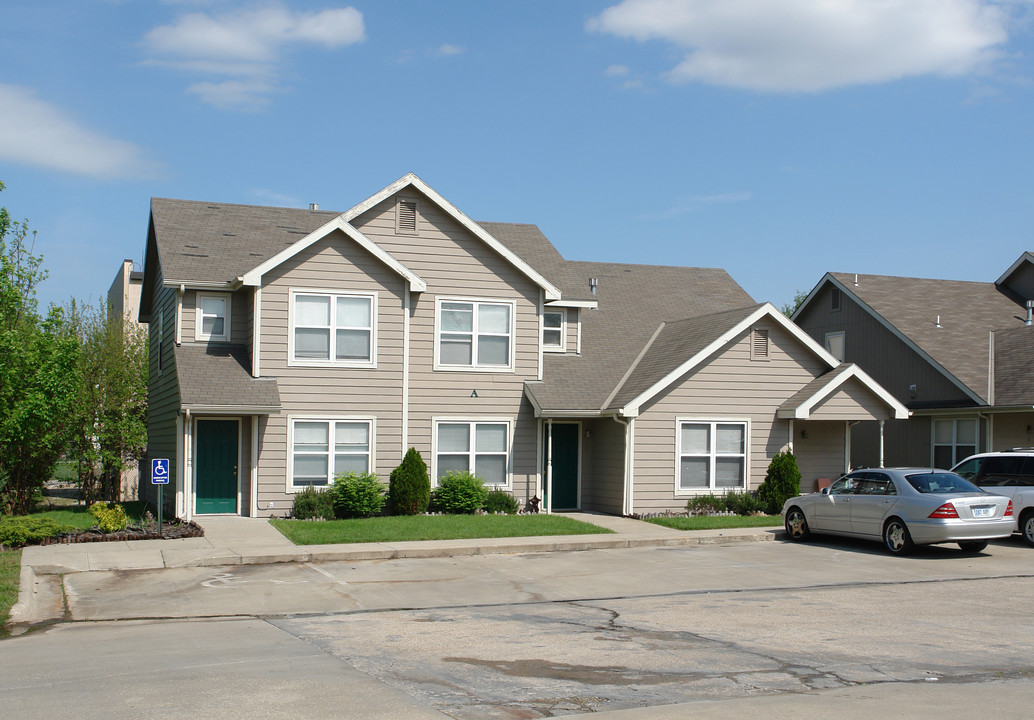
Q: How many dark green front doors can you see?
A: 2